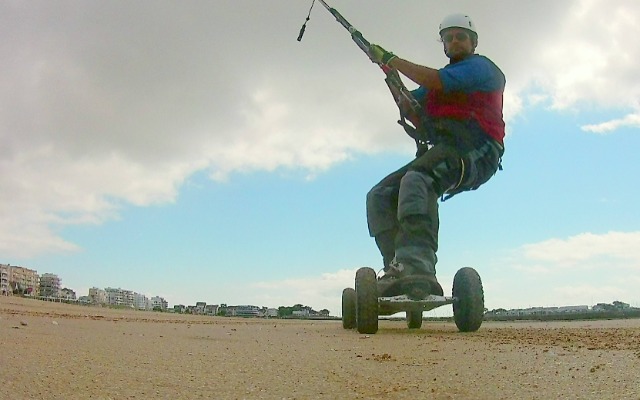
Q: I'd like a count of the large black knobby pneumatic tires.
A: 4